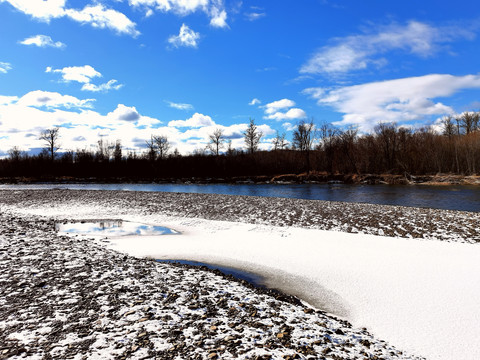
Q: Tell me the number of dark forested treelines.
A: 1